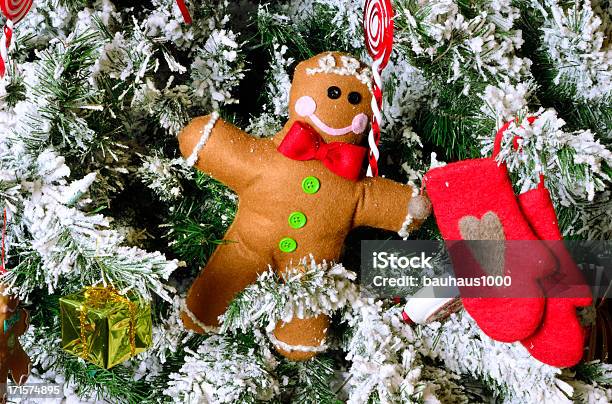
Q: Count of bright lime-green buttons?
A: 3